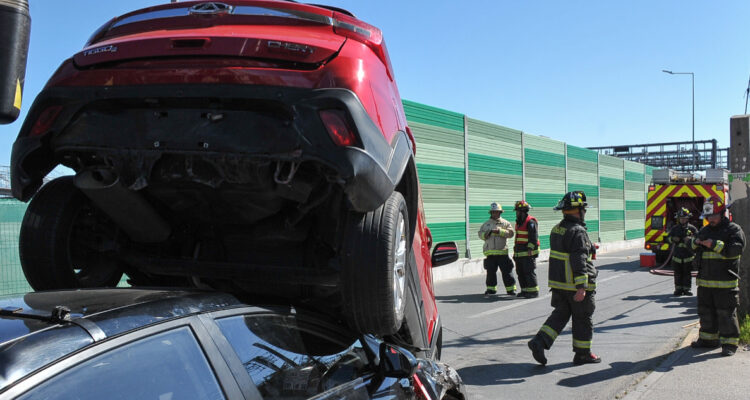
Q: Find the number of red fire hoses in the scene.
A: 1